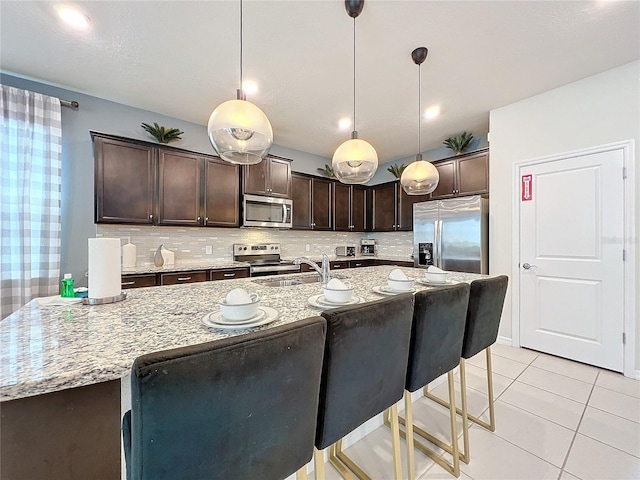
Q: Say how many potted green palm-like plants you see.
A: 4